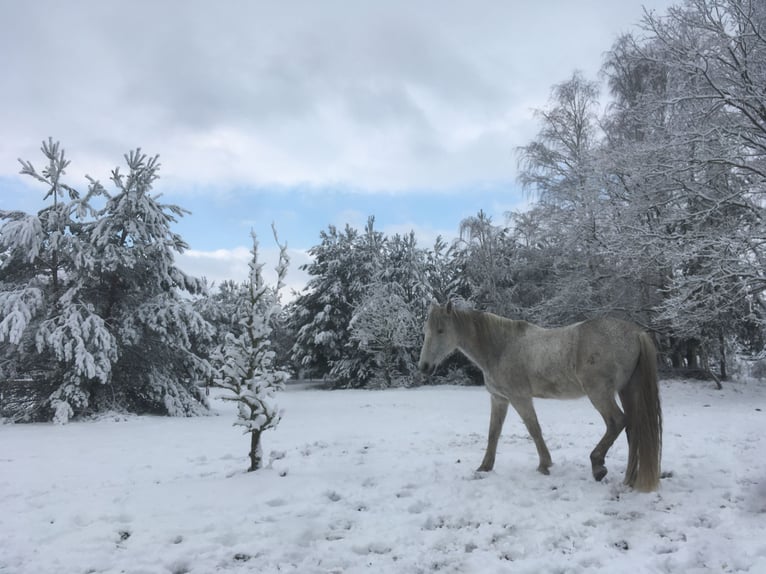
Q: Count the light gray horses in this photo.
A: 1